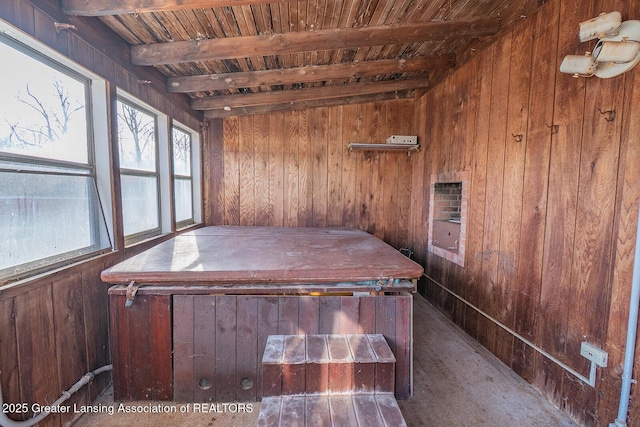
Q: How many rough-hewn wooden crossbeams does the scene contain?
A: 5